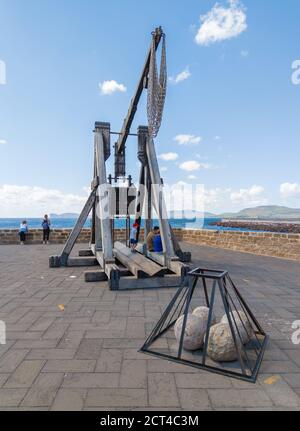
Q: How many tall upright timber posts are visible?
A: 2